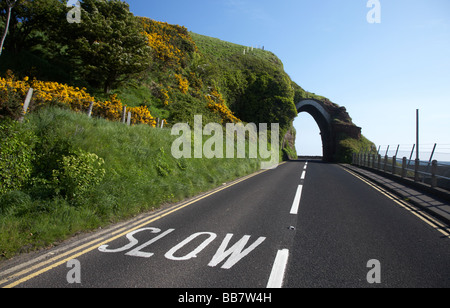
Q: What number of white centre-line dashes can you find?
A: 5